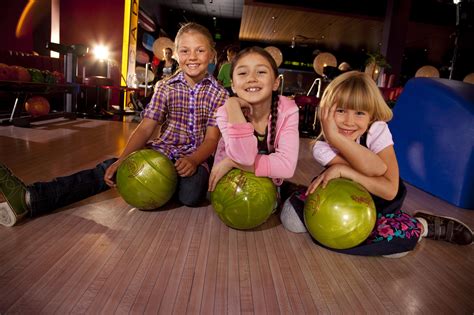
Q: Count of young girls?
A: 3